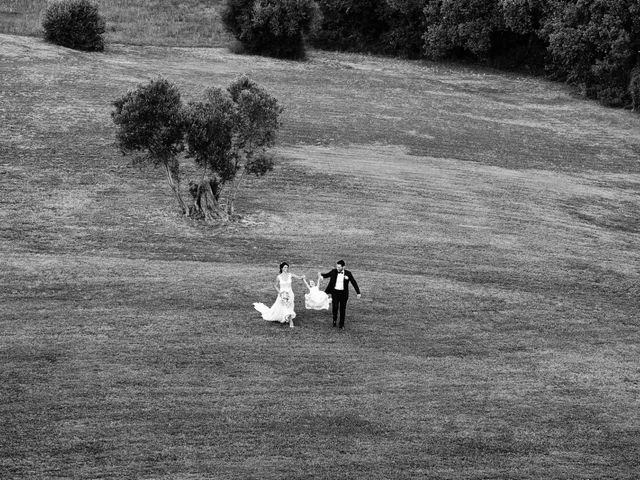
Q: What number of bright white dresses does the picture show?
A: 2